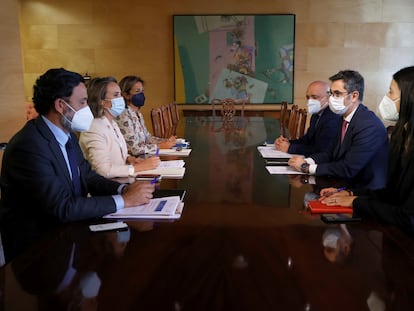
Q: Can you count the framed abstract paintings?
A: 1